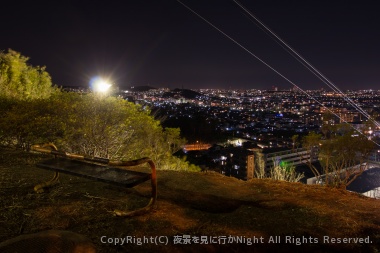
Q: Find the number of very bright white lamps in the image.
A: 1